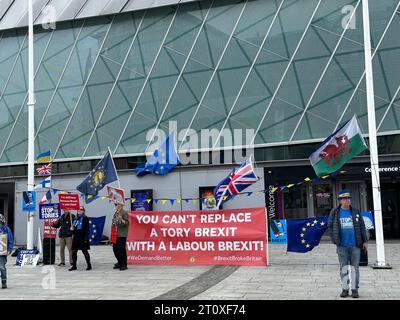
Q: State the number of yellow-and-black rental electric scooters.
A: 0